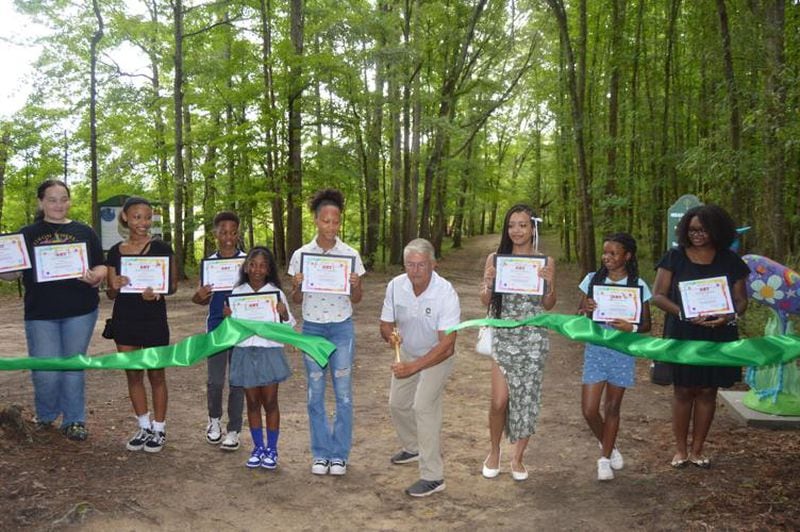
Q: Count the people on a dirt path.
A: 9